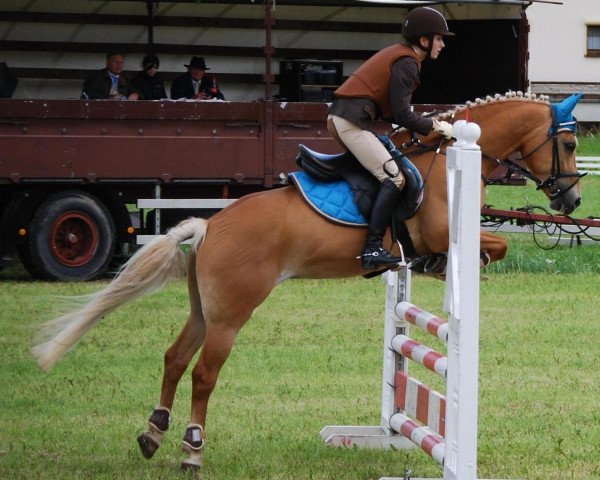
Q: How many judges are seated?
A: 3